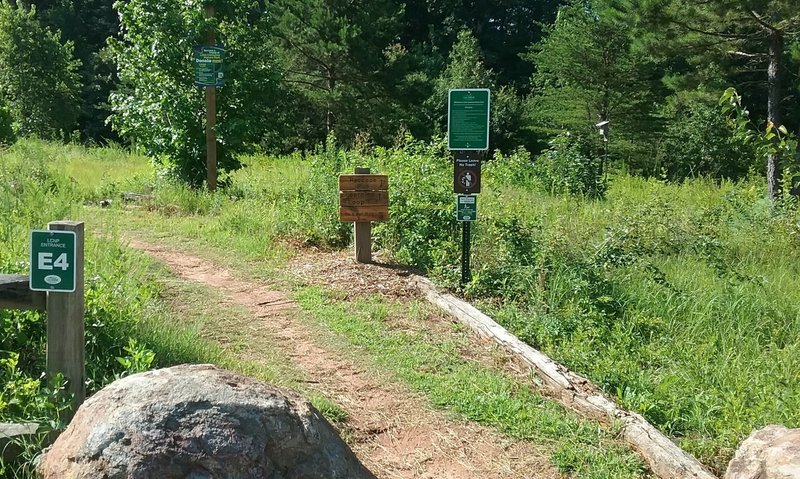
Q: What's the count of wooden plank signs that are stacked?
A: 3